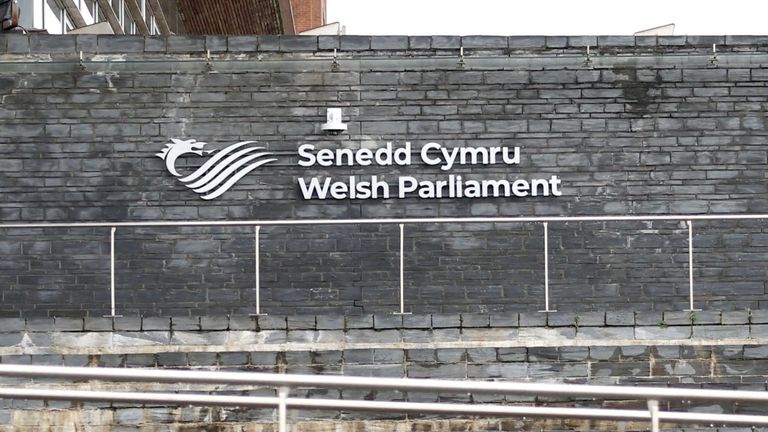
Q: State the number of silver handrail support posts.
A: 7